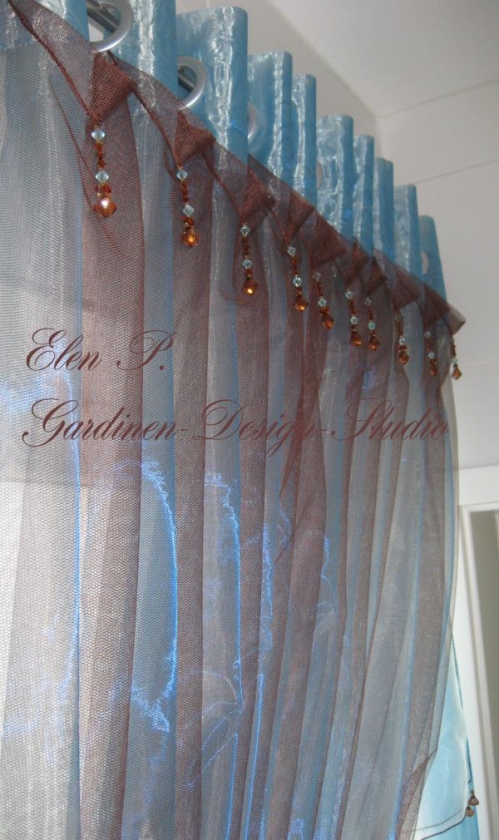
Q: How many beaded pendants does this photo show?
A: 10